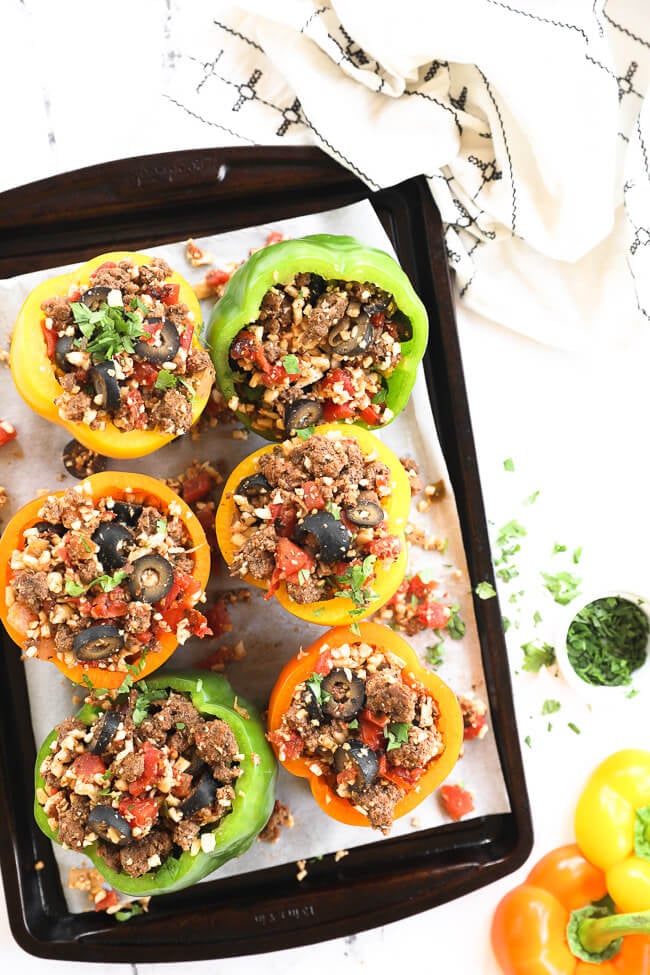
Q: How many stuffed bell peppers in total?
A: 6